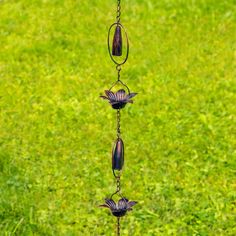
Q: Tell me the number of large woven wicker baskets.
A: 0